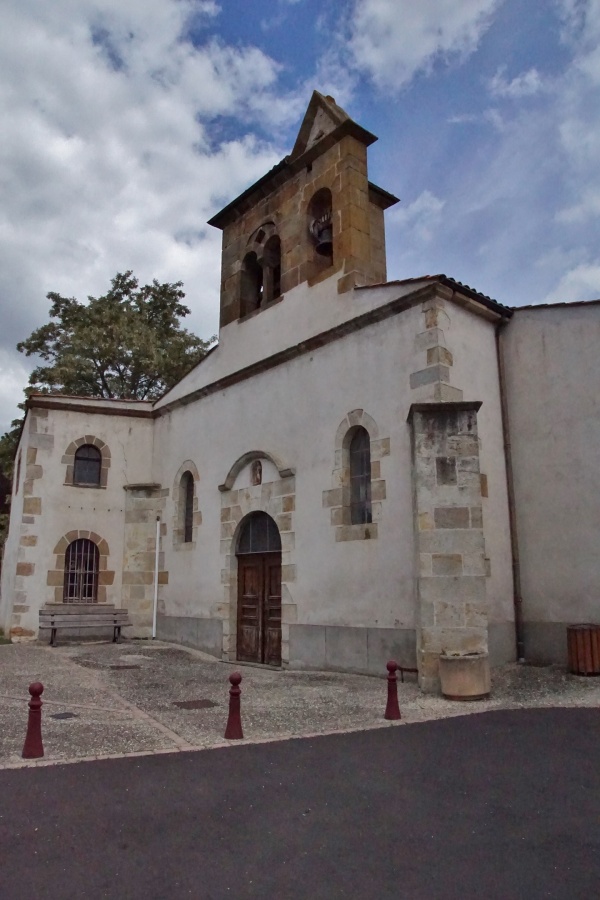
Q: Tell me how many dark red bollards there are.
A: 3